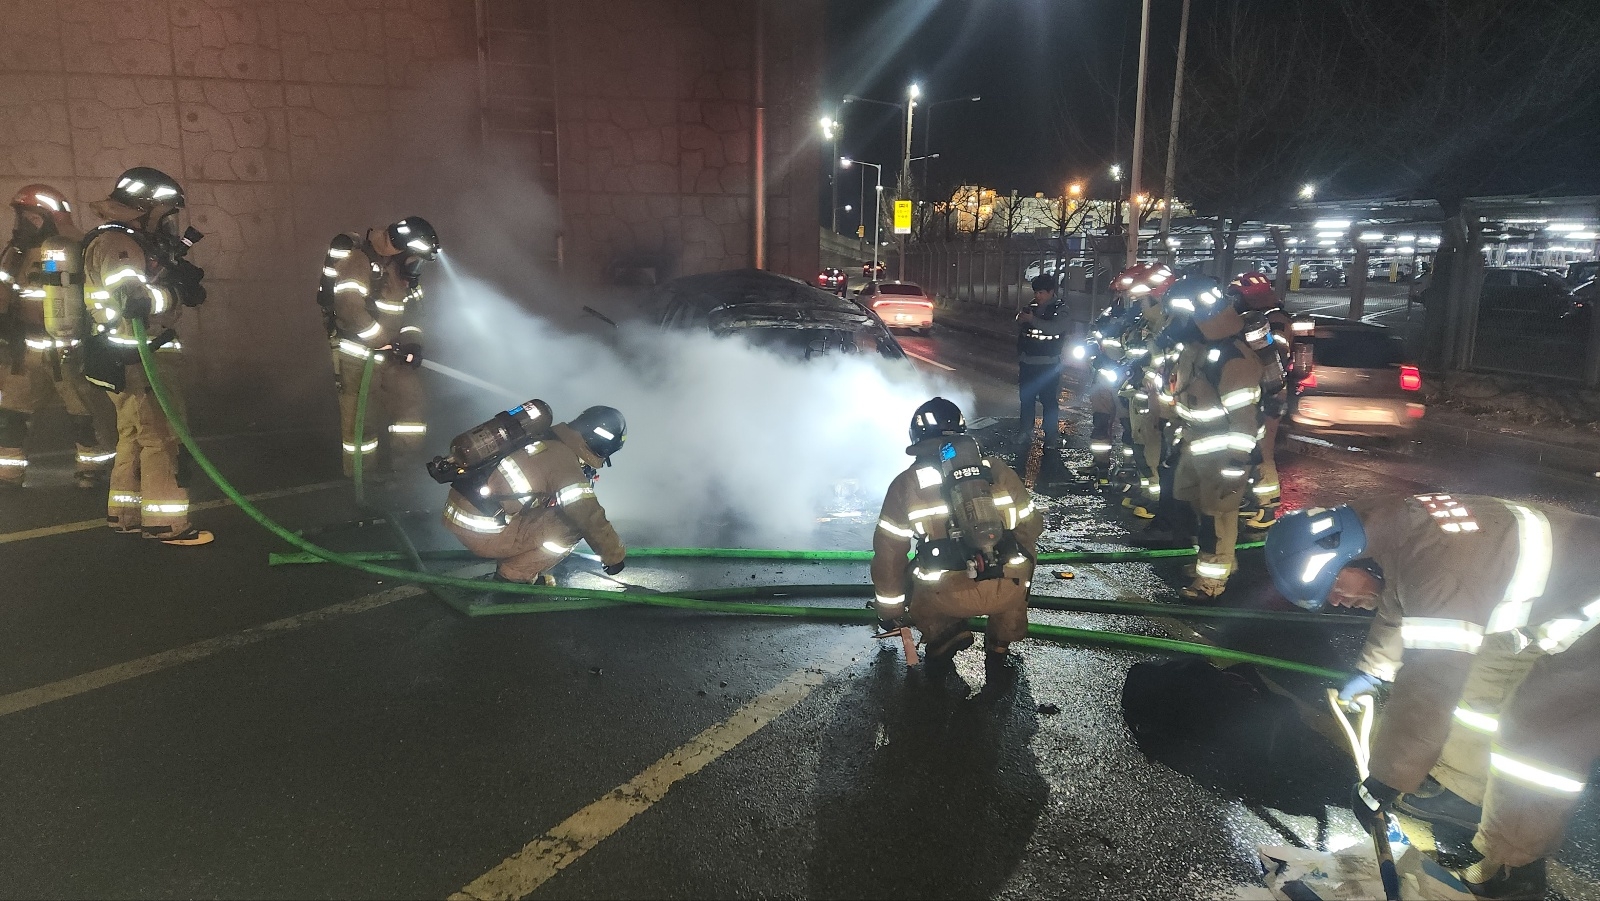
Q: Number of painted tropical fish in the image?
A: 0